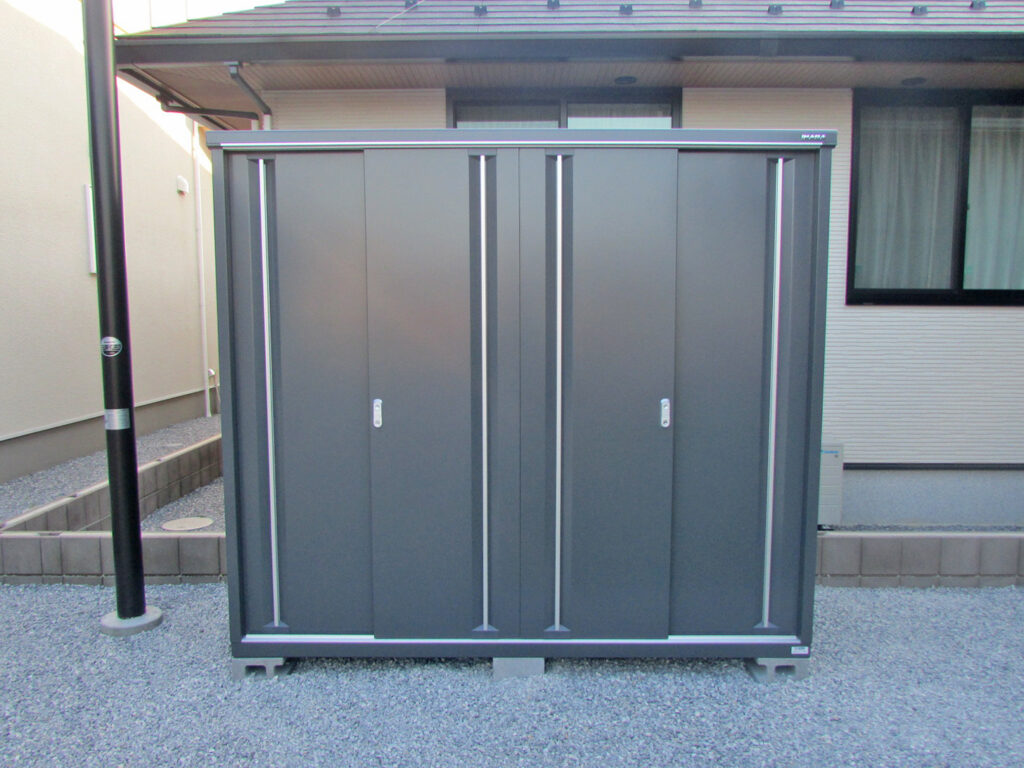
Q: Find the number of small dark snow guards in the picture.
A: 10